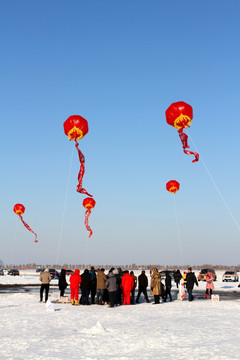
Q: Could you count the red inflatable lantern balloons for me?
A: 5